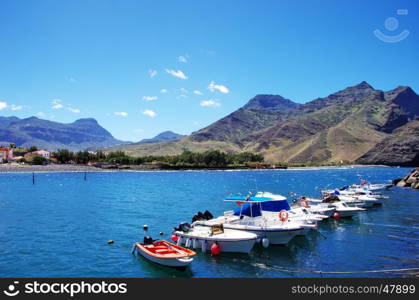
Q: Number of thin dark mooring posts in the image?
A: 2